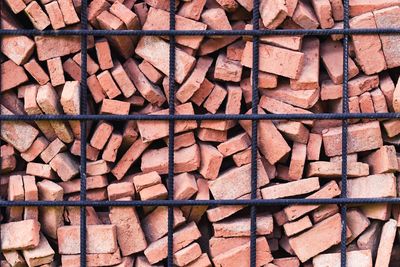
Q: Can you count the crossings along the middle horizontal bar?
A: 4